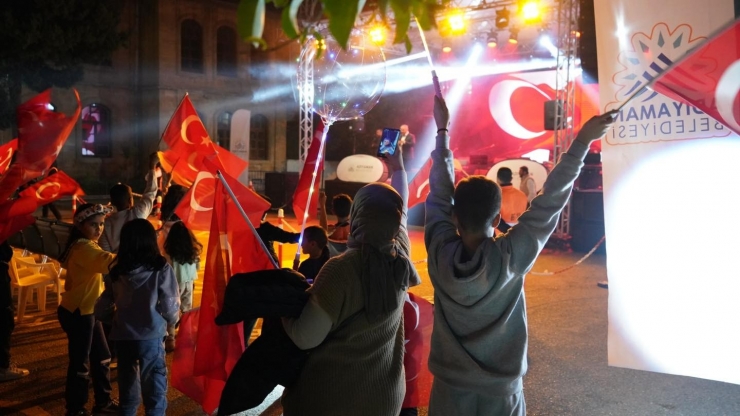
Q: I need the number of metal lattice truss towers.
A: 2